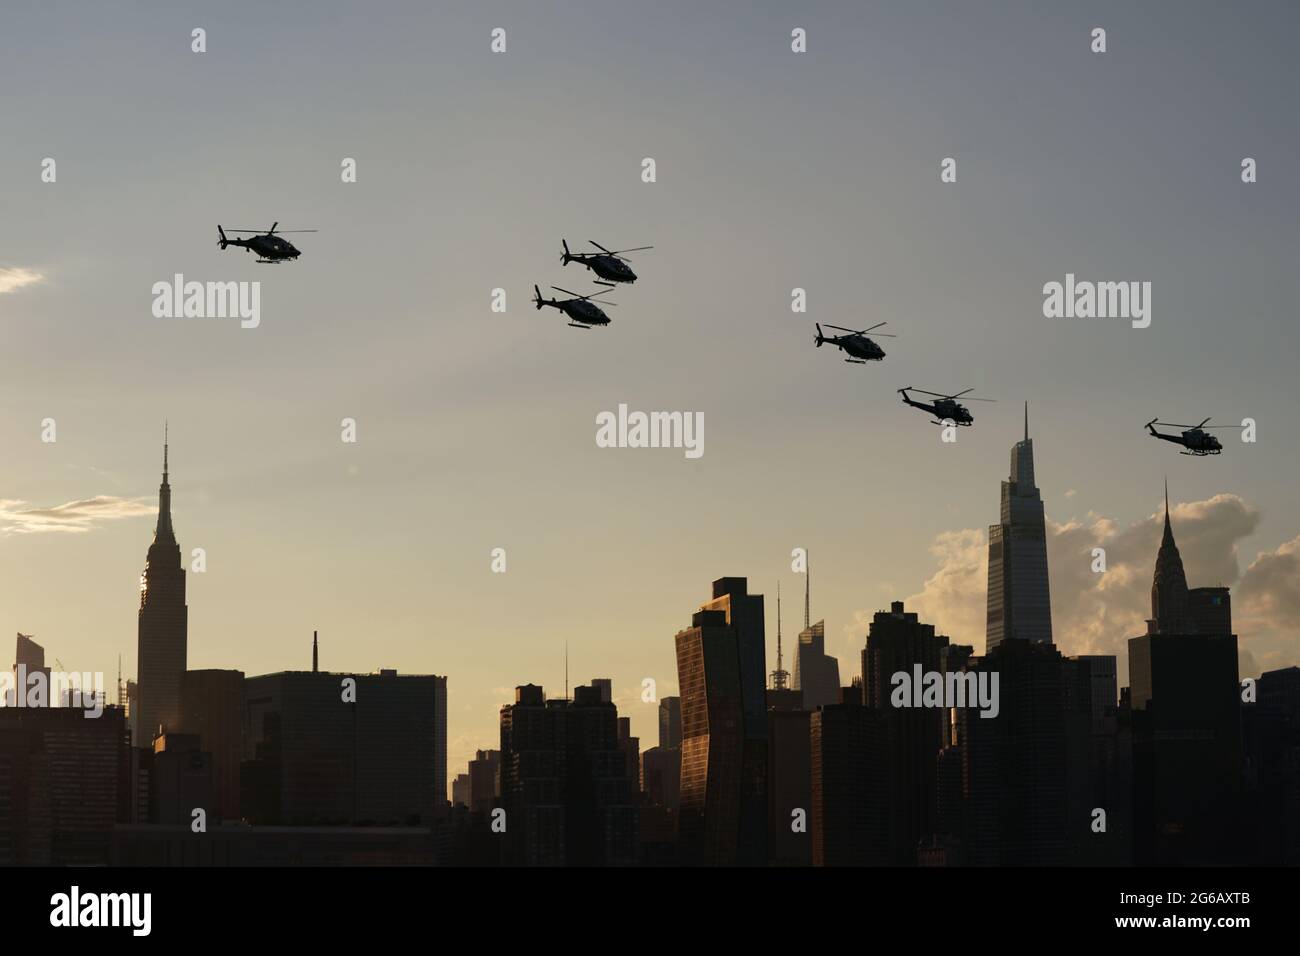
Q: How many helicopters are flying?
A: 6